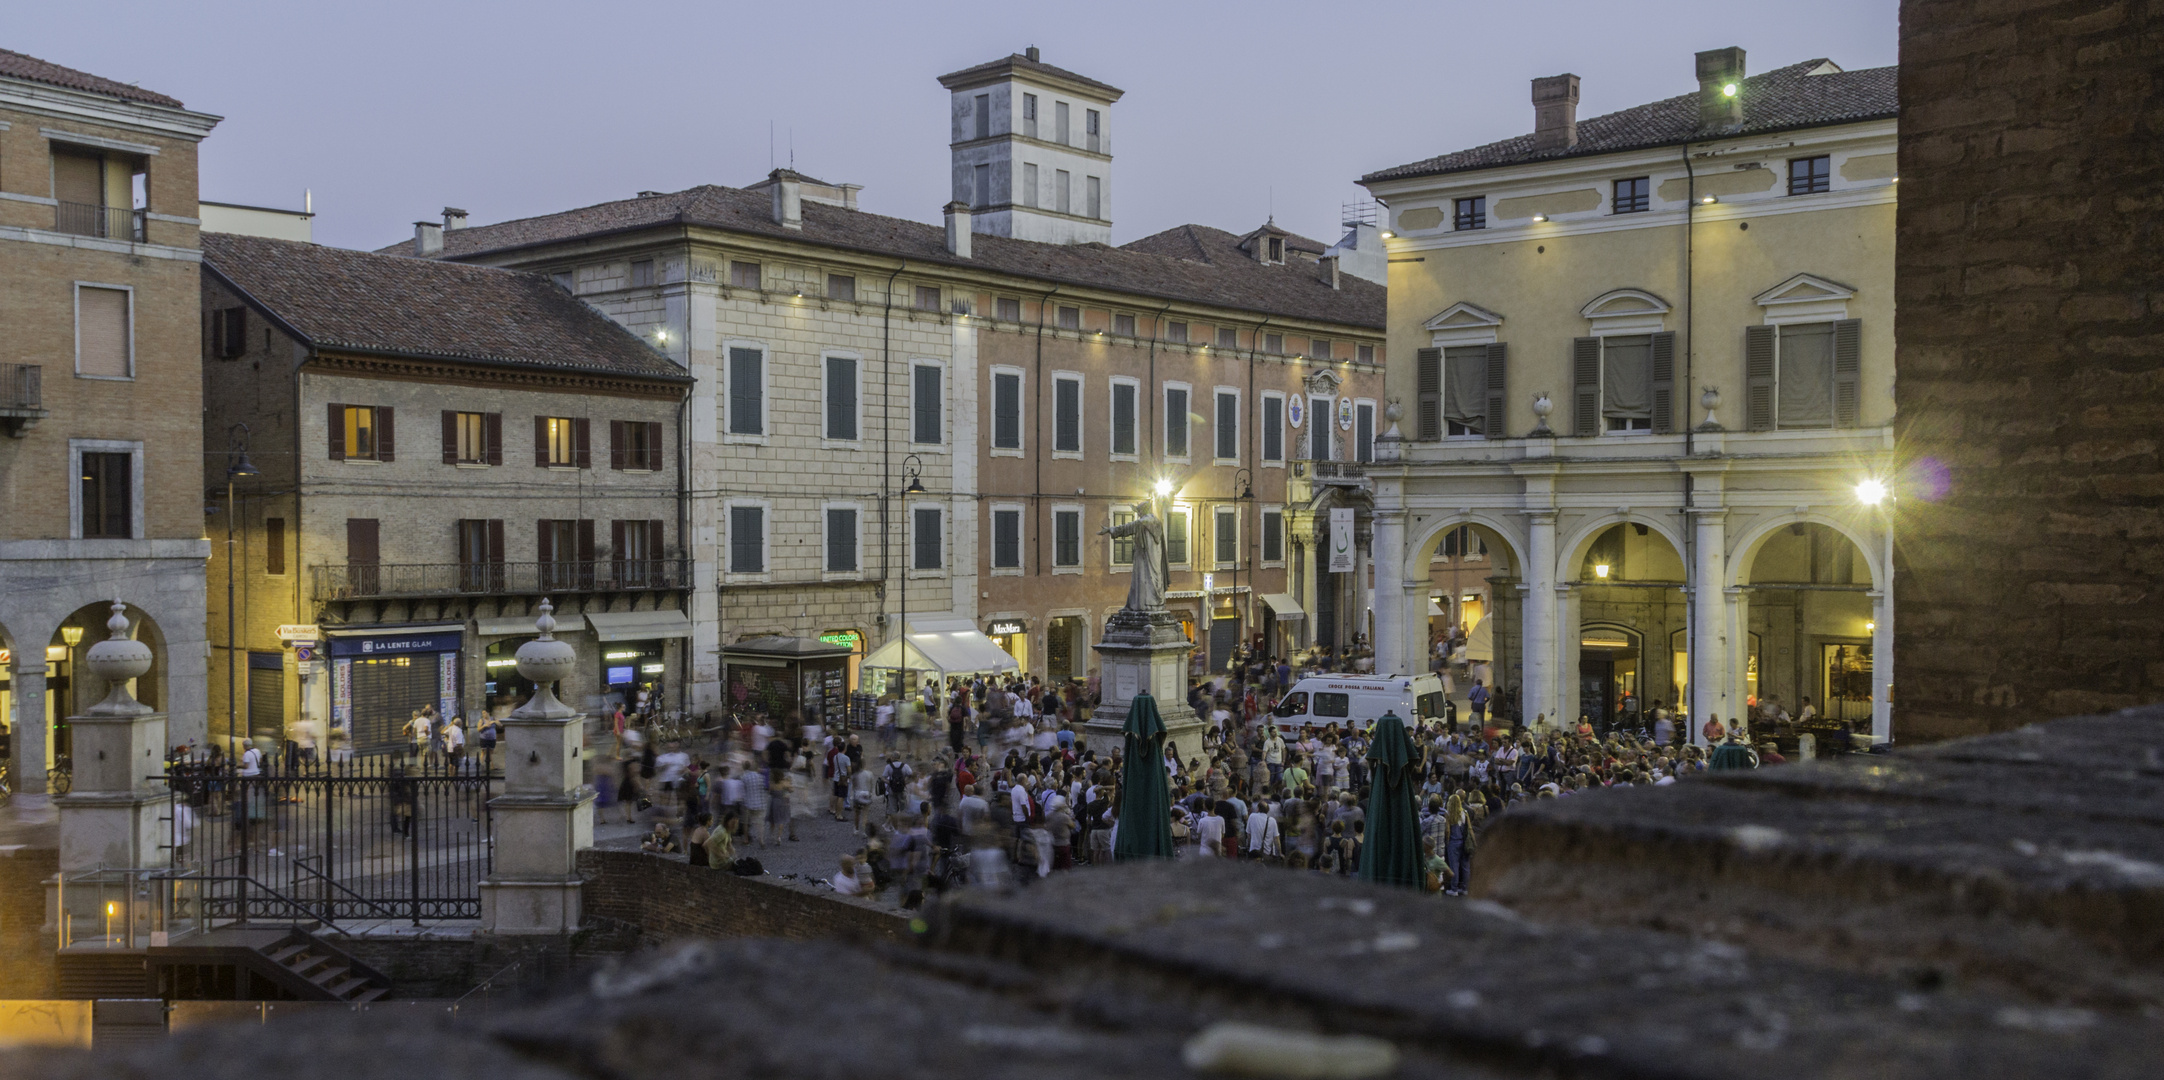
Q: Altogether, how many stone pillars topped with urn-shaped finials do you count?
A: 2